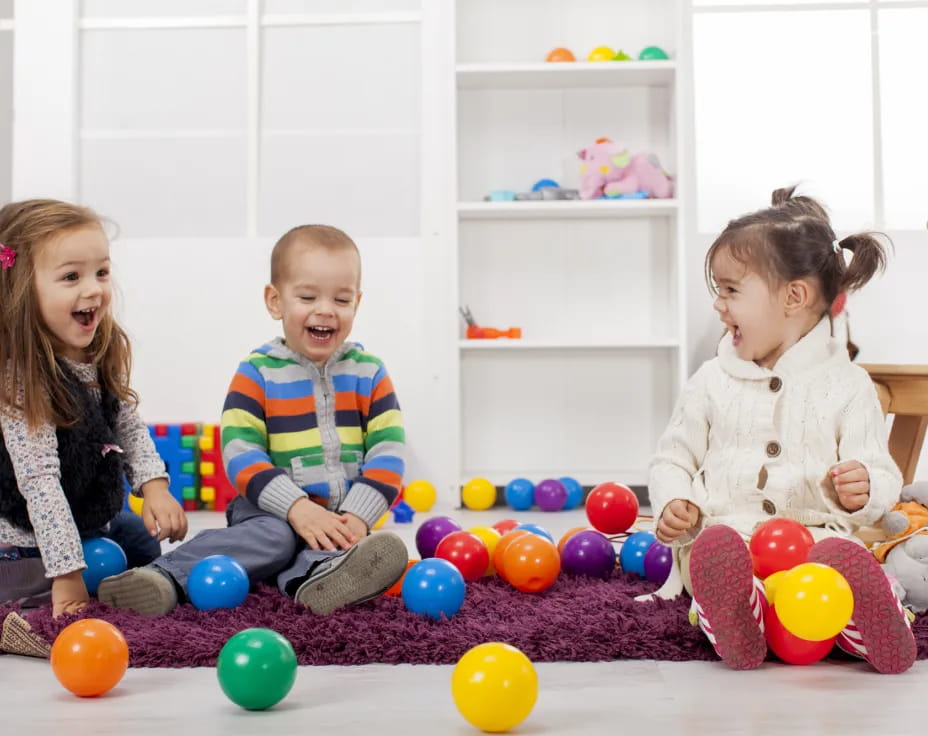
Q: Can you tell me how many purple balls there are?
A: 4